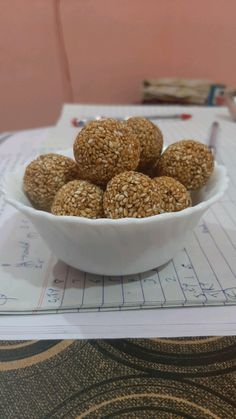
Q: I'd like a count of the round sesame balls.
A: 7